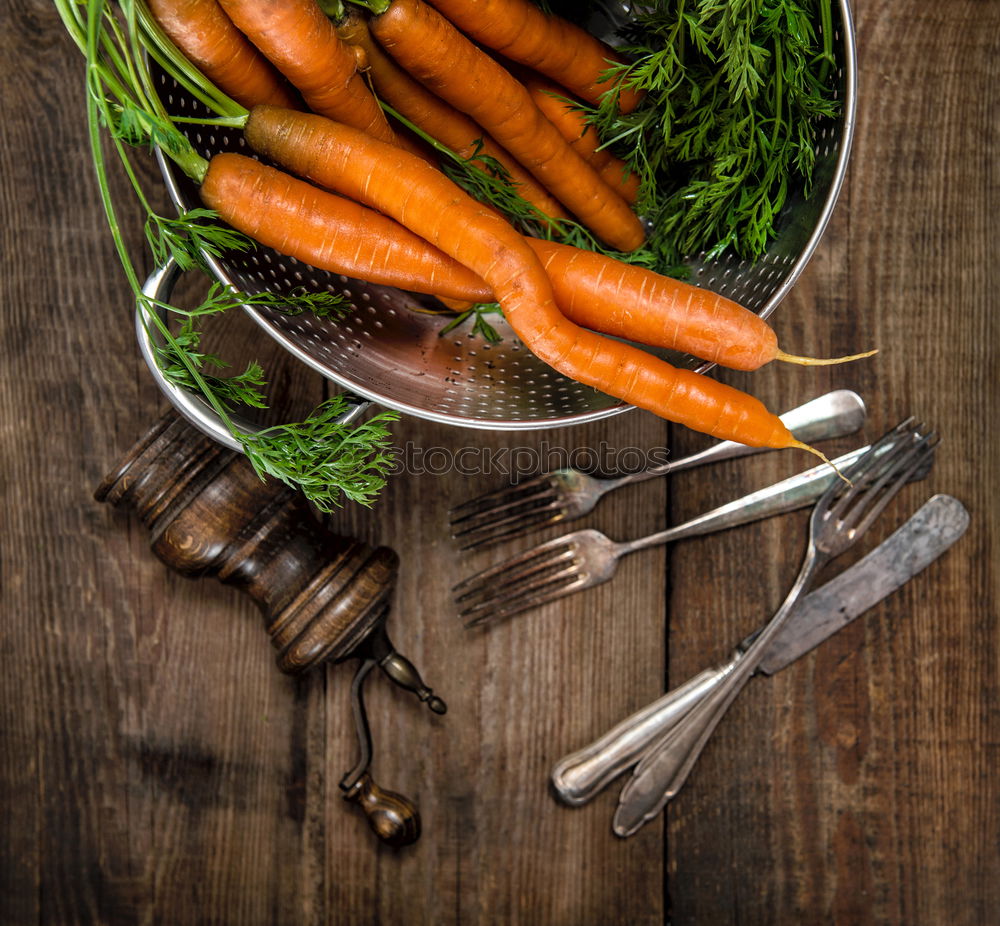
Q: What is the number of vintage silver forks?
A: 3